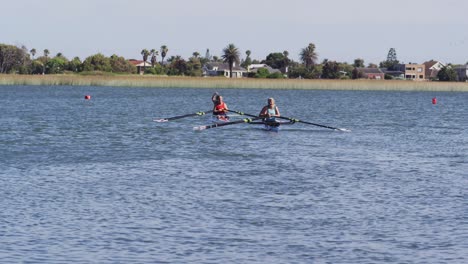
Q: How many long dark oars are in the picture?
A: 4